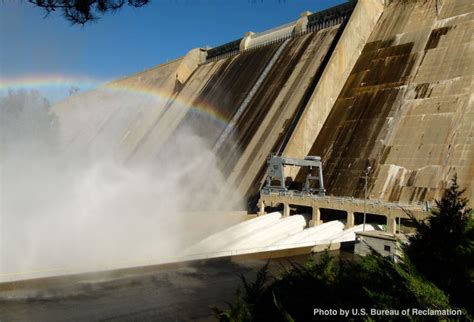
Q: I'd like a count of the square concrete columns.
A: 5